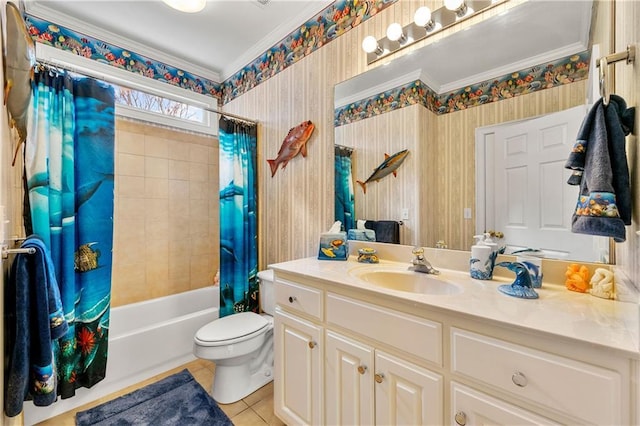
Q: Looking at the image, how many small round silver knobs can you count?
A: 6